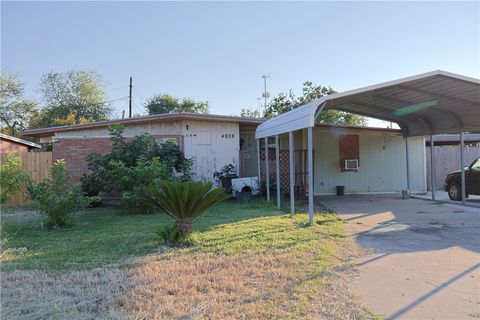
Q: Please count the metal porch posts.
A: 8